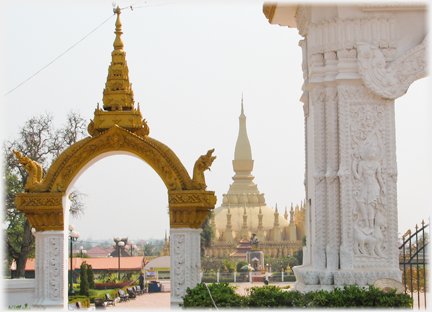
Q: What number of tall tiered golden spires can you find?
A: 2